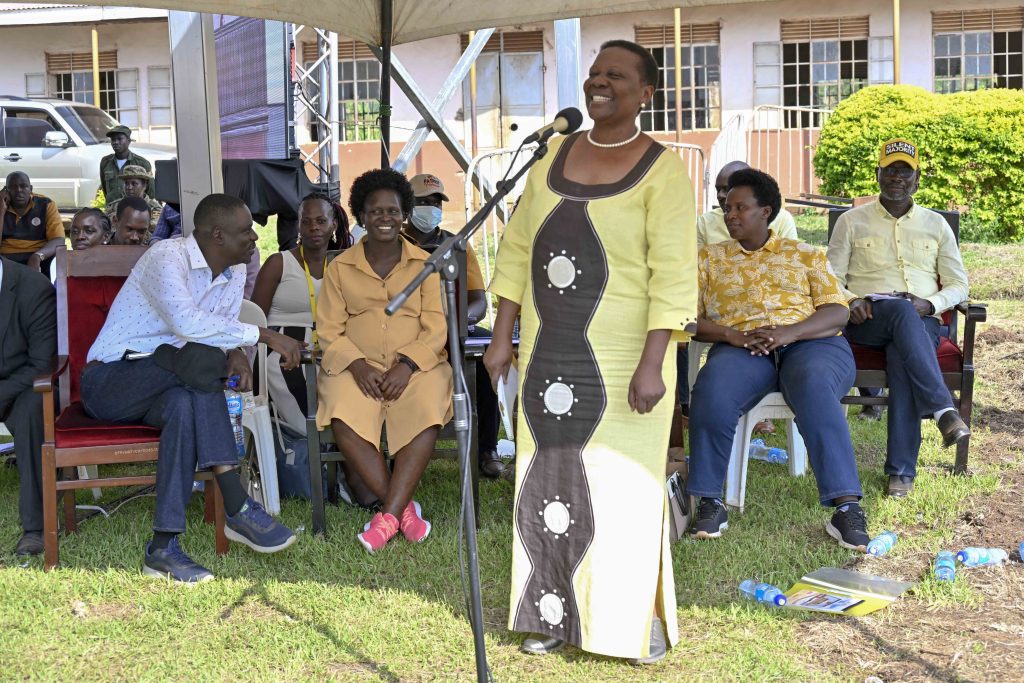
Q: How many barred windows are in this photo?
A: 5